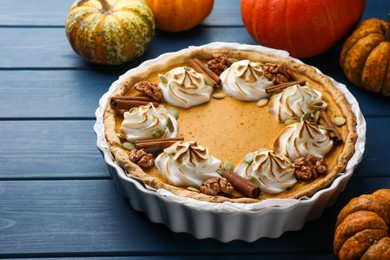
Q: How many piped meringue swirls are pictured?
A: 7